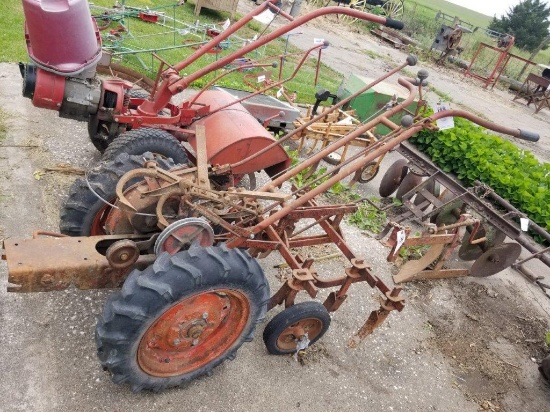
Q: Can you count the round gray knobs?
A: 6